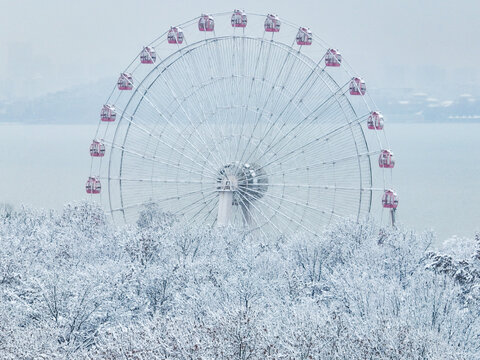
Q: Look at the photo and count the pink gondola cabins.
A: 15